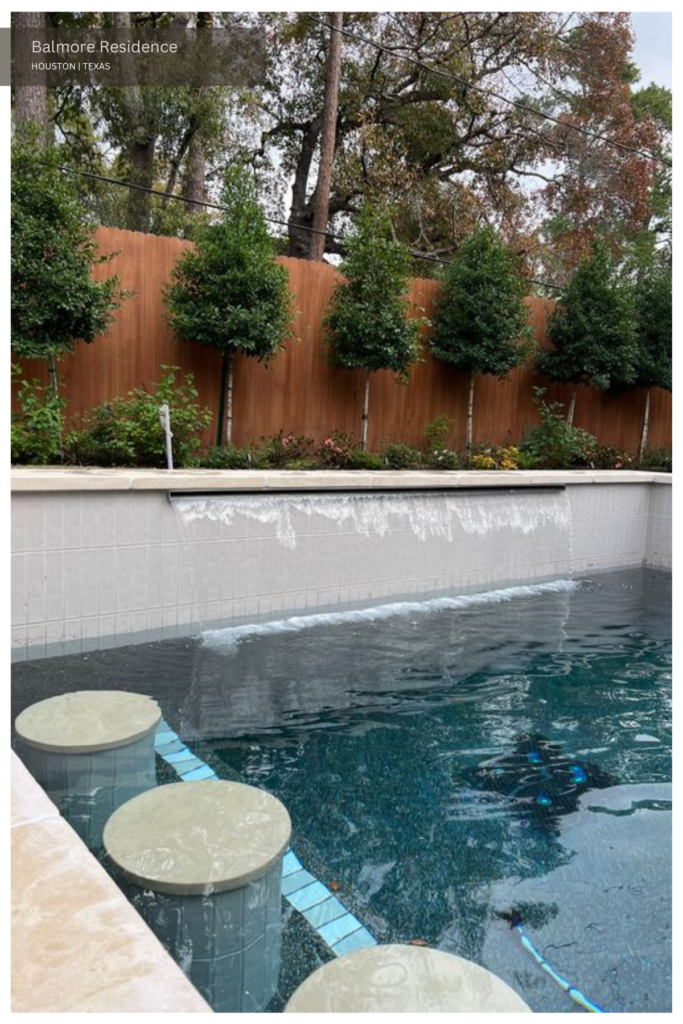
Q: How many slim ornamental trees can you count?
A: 6